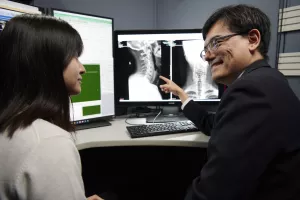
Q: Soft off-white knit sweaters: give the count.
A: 1